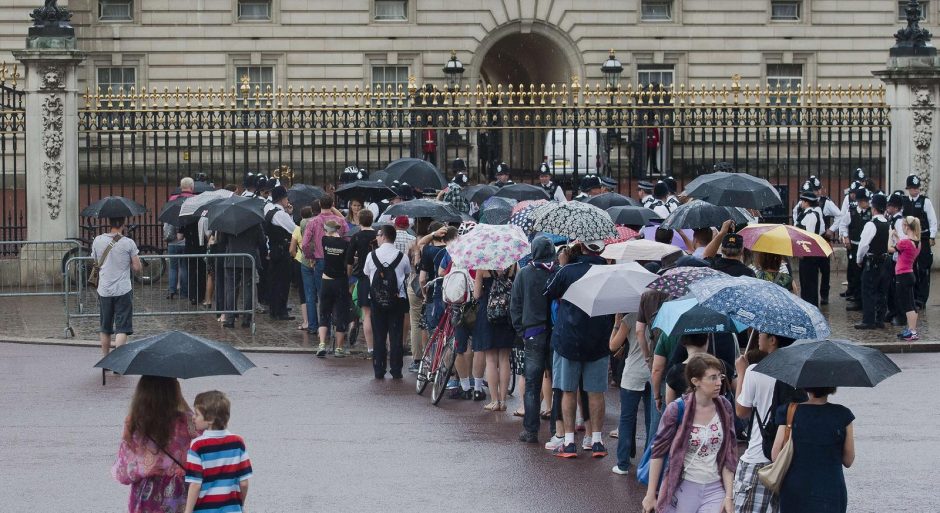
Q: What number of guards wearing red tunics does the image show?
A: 2